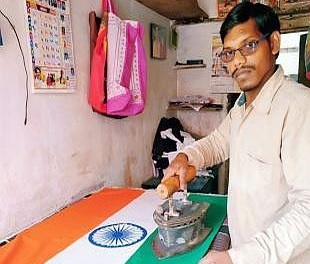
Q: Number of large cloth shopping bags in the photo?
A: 2